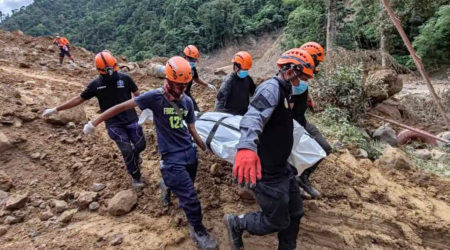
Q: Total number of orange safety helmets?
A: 6